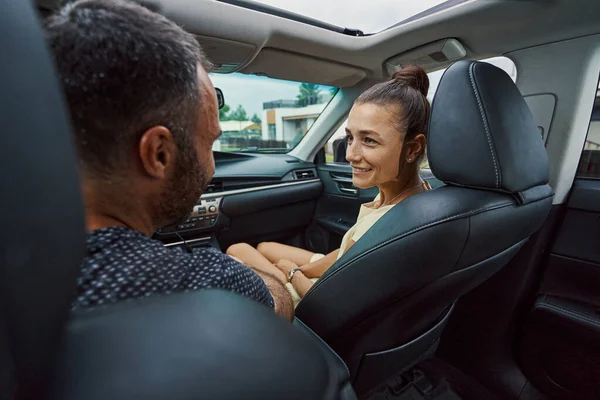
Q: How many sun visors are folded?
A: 1